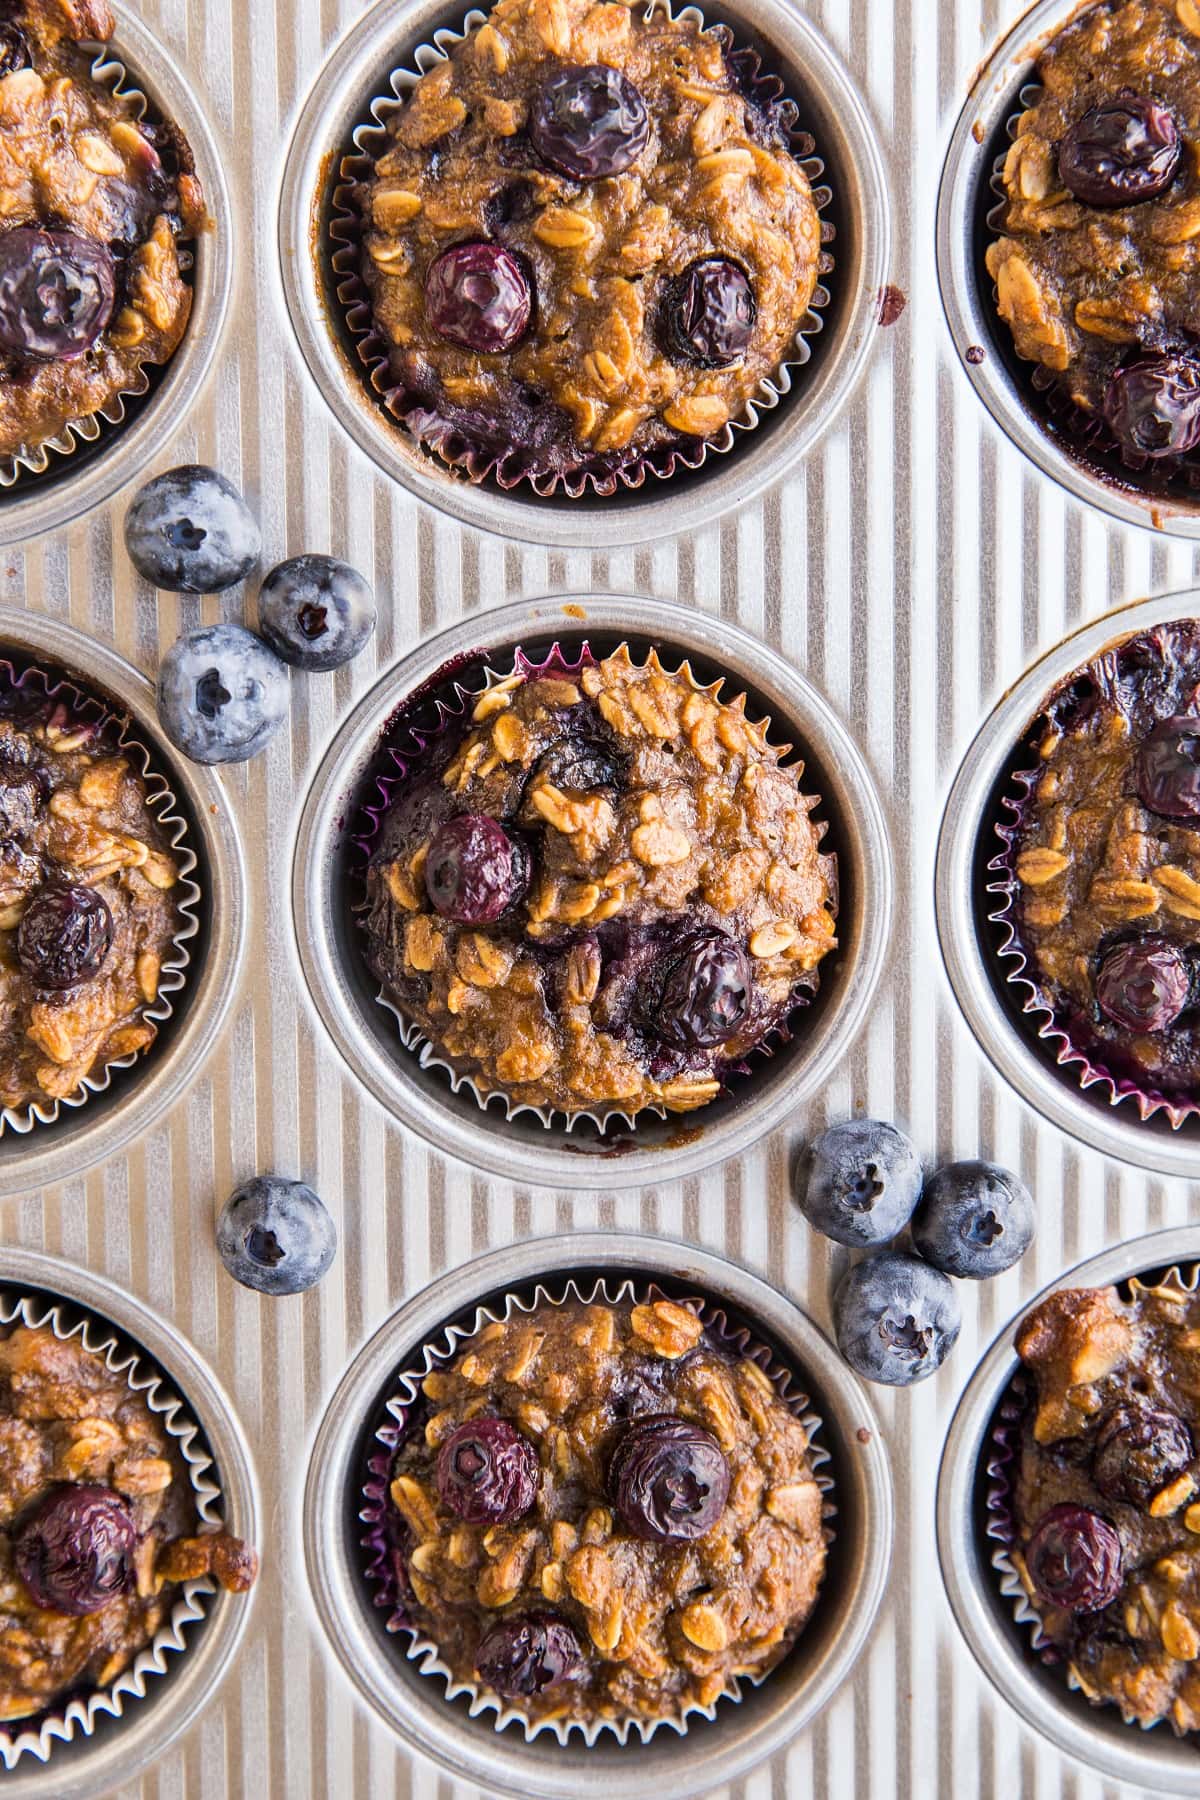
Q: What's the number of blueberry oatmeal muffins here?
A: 9